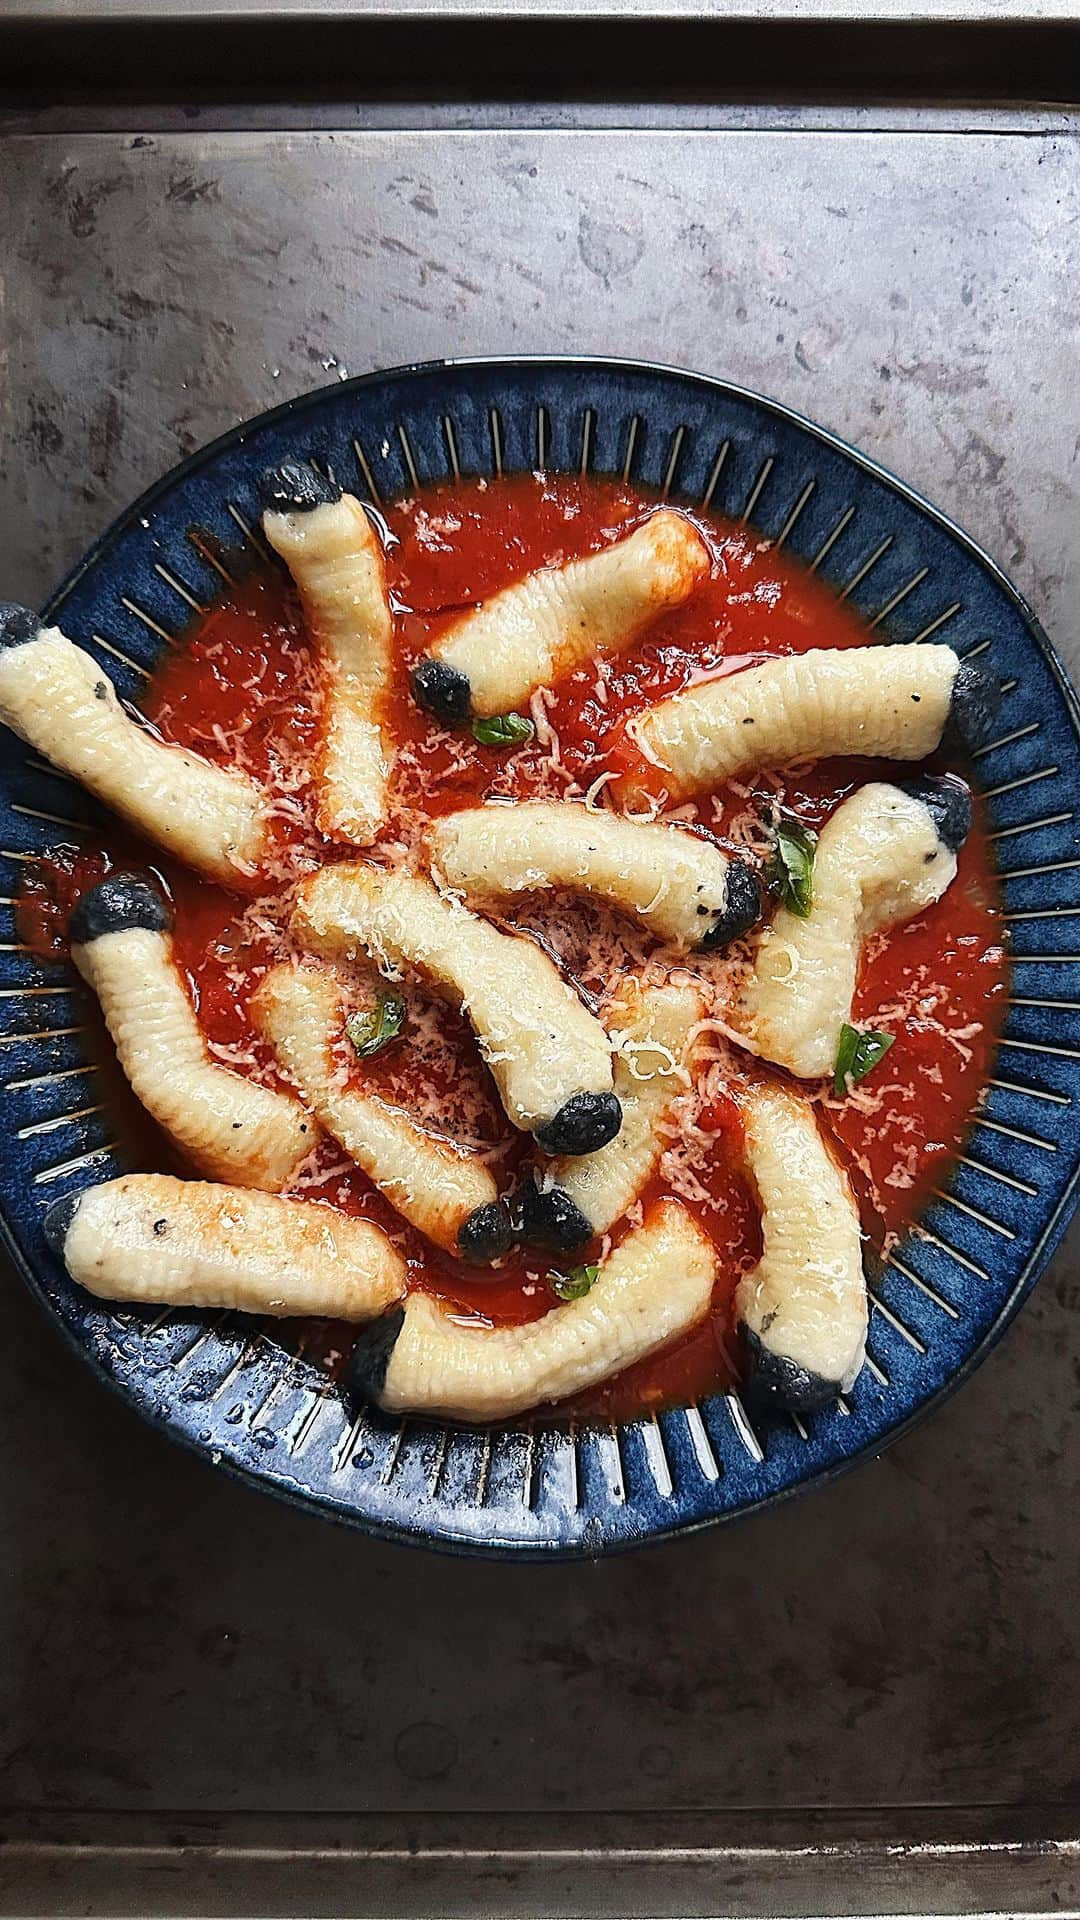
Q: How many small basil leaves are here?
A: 5